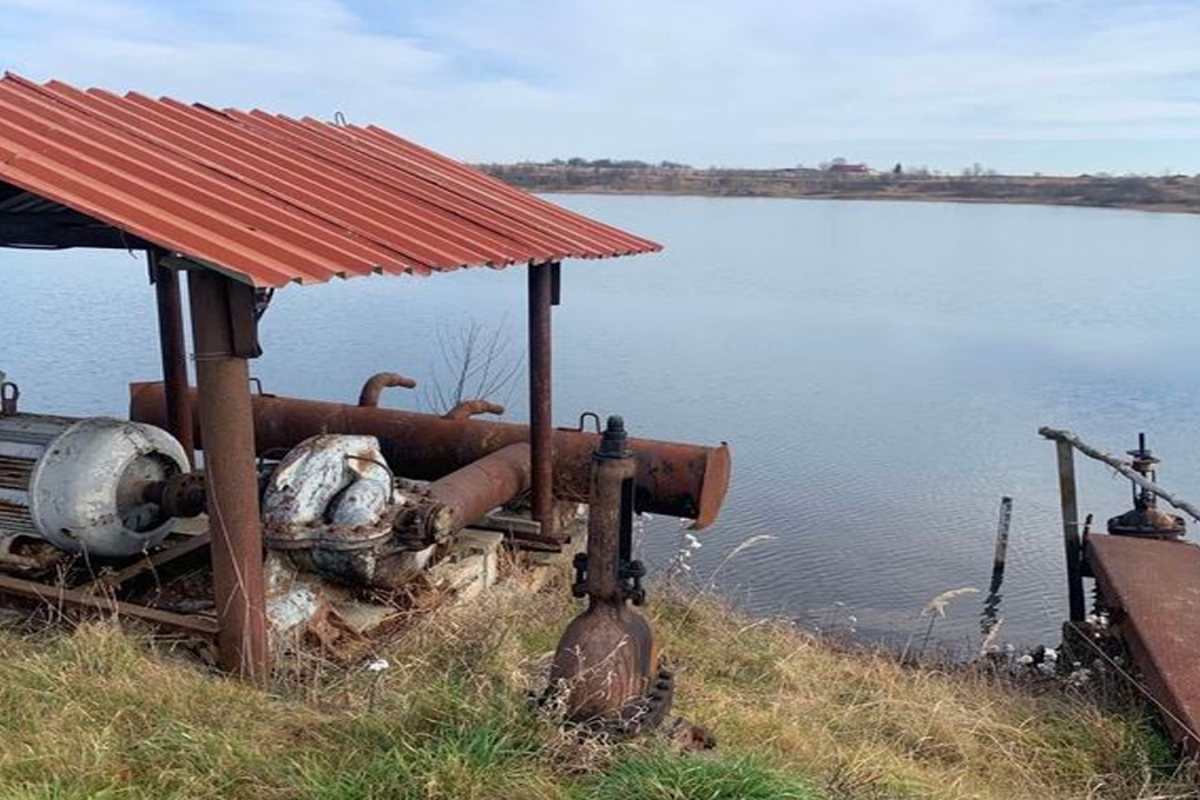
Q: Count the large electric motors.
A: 1